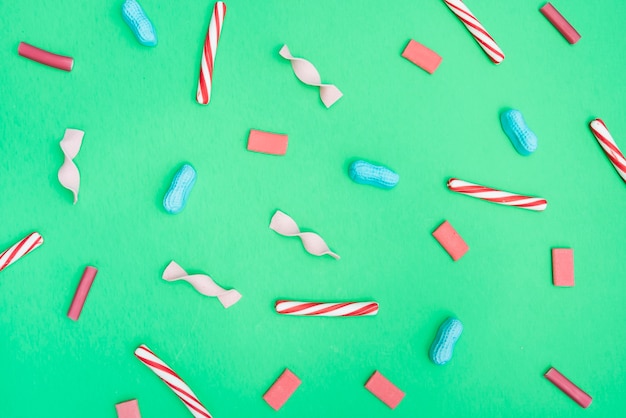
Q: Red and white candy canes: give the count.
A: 7